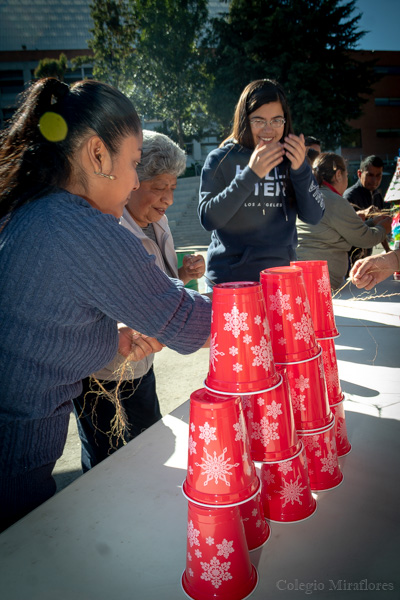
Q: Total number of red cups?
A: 12